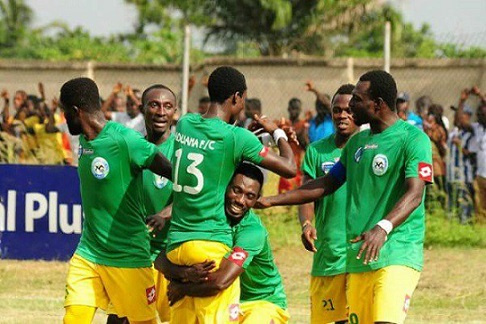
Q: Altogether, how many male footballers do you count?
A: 6